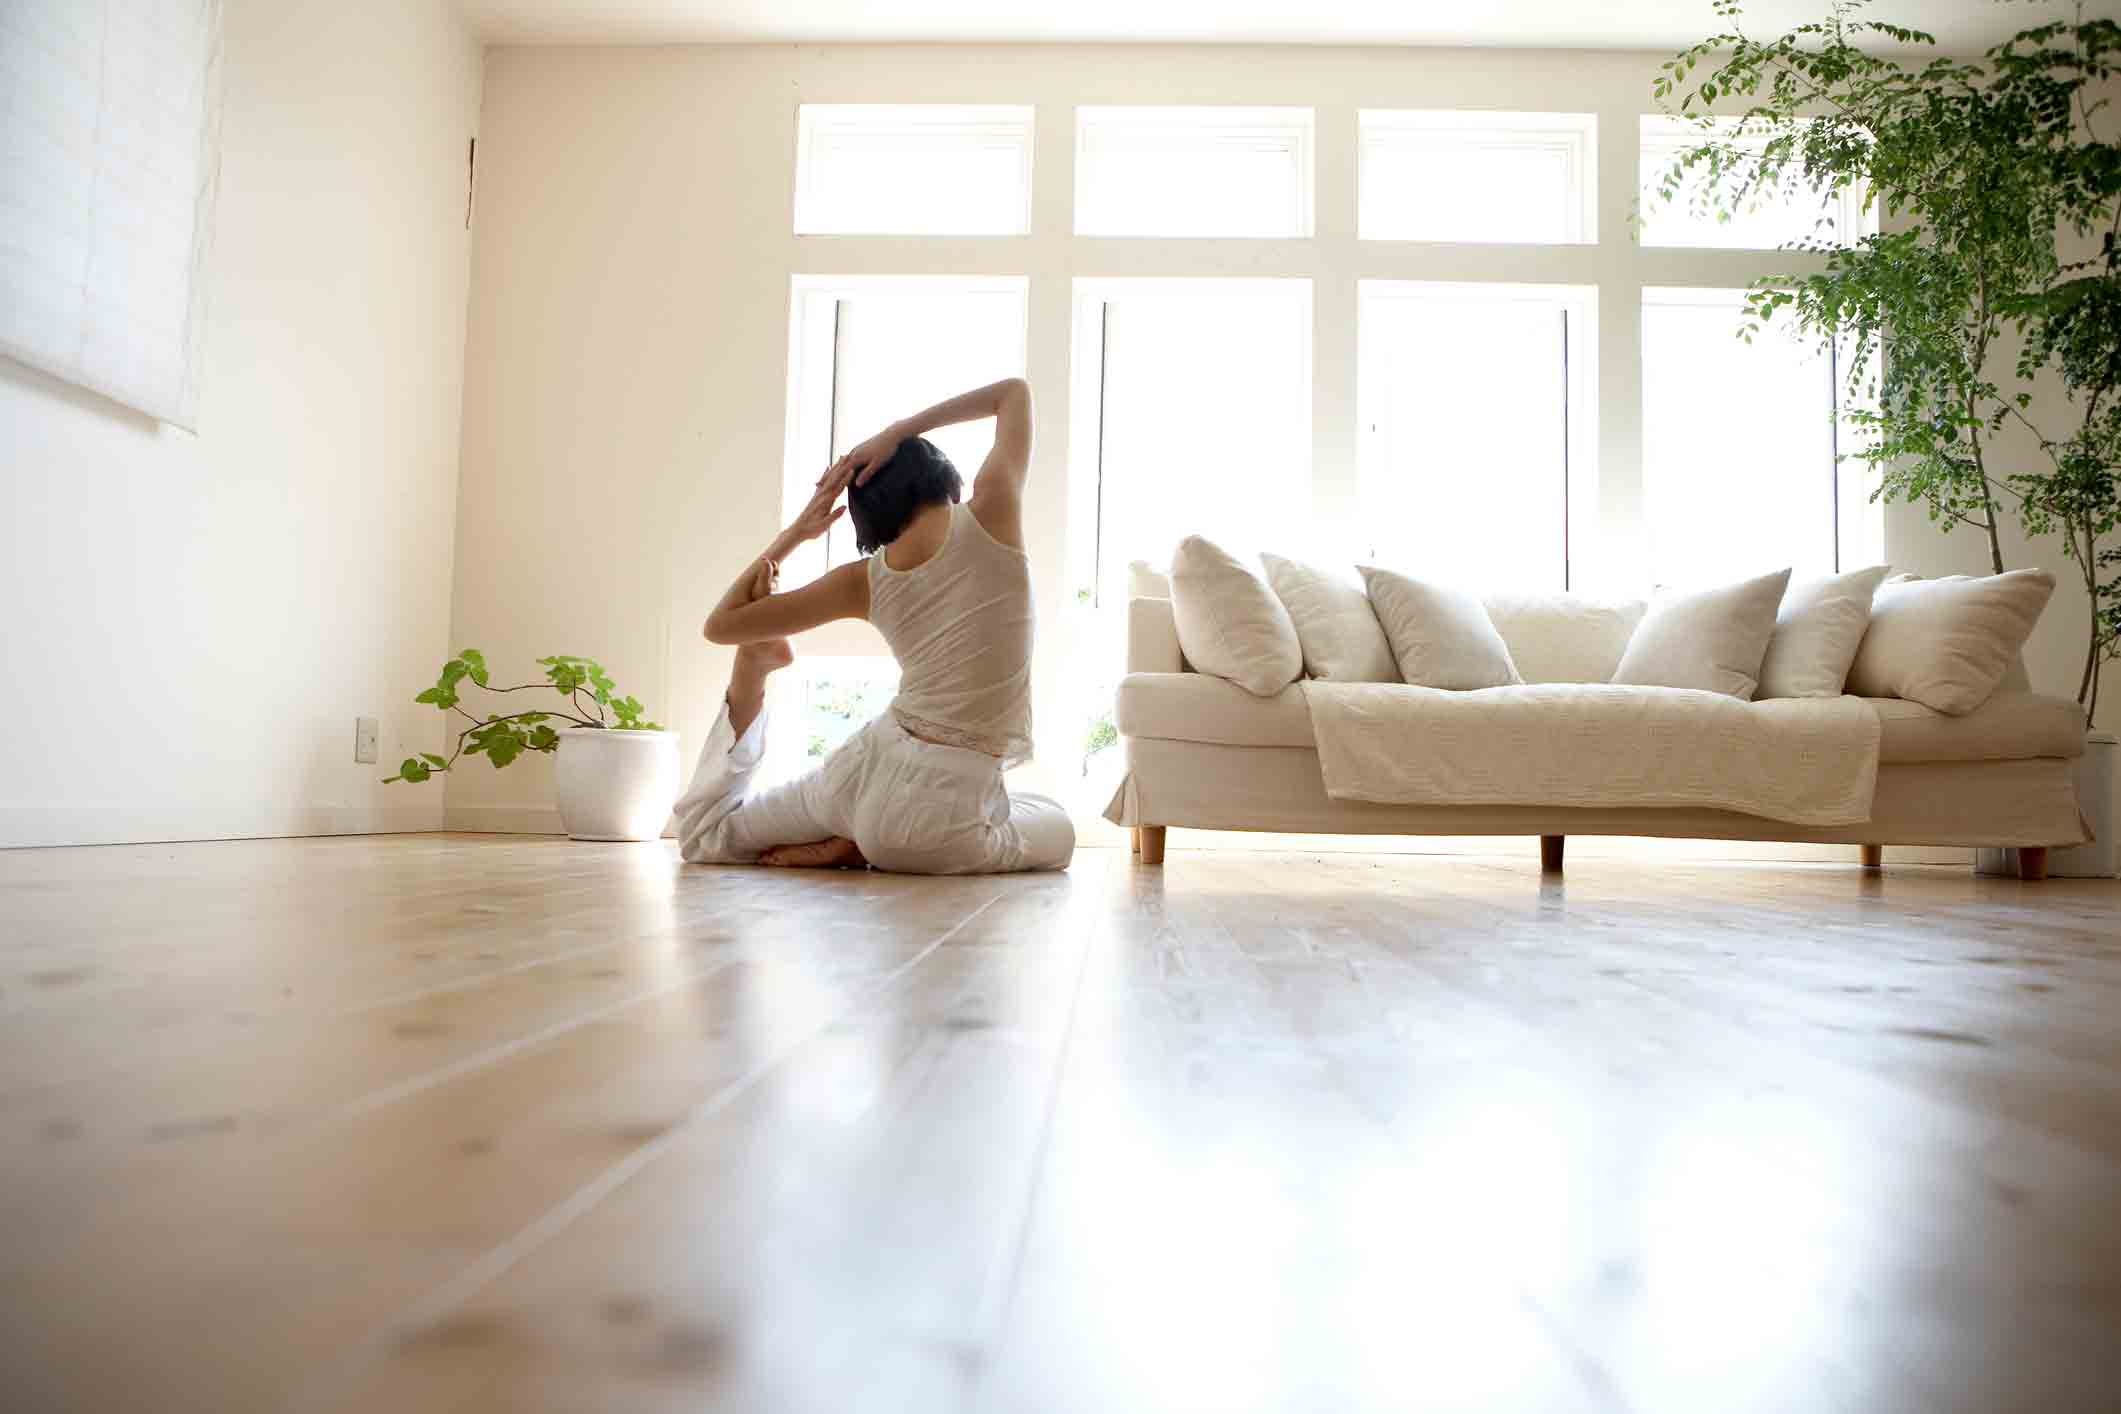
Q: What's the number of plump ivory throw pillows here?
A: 6